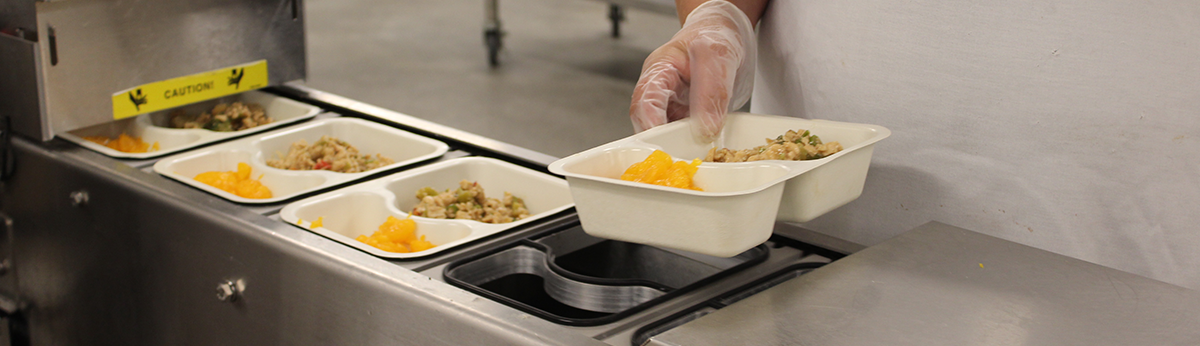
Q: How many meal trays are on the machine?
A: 3